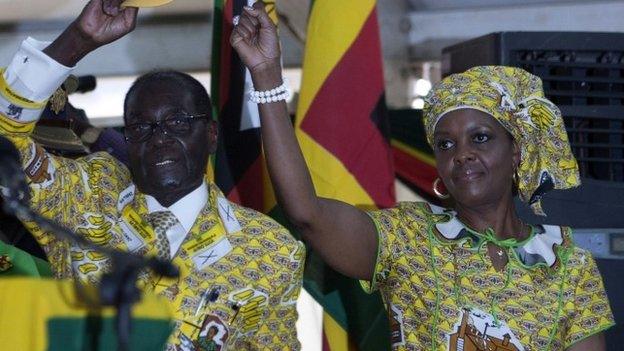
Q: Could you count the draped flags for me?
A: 2